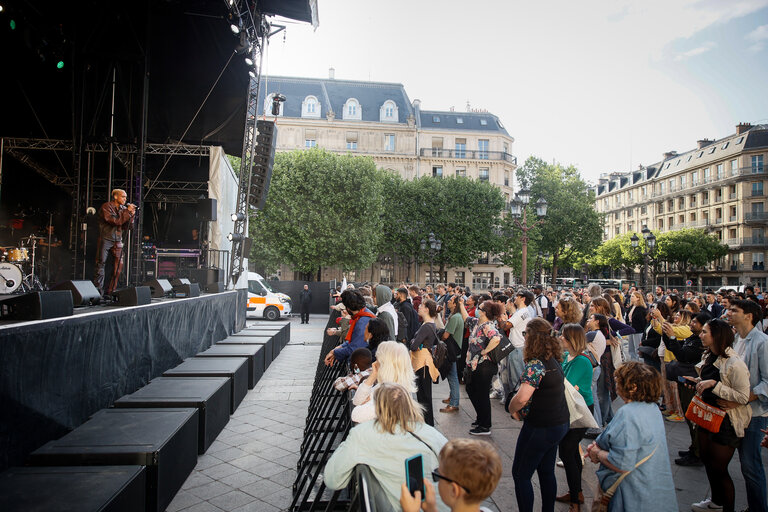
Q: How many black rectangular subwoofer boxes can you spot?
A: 9